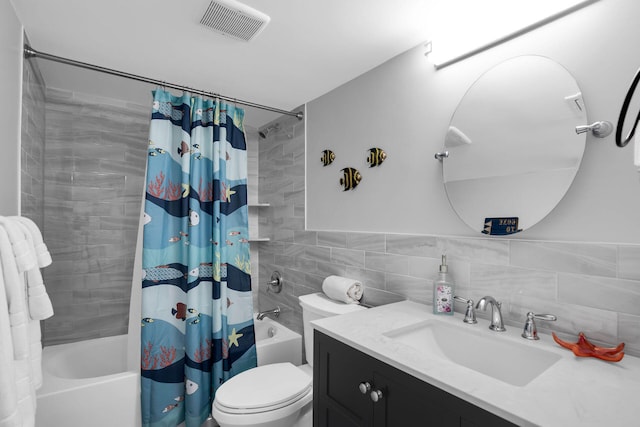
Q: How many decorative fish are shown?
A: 3